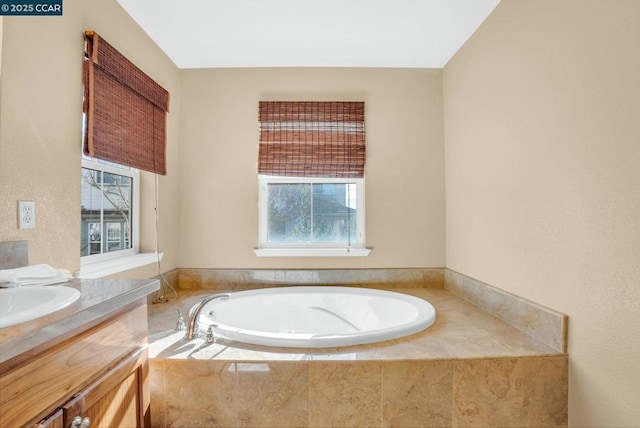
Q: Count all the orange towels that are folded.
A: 0